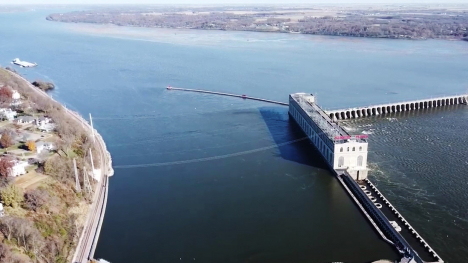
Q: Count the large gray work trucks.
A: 0